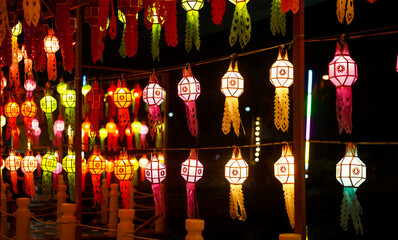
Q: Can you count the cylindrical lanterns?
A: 0